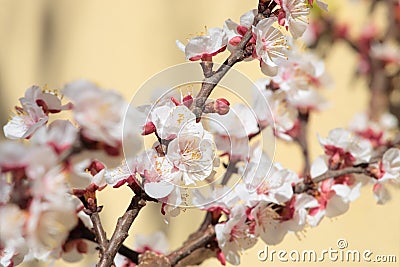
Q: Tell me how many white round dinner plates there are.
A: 0